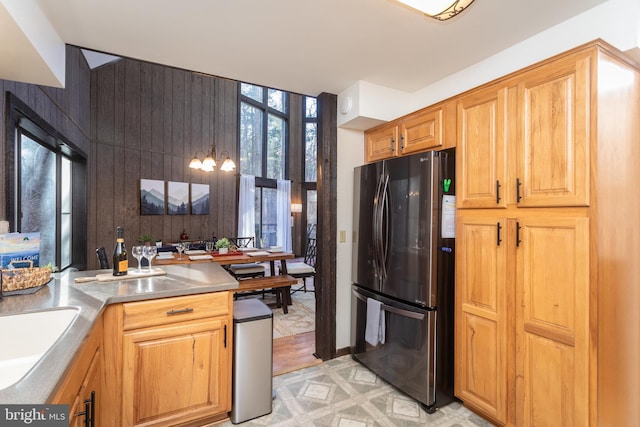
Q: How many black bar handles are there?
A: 10